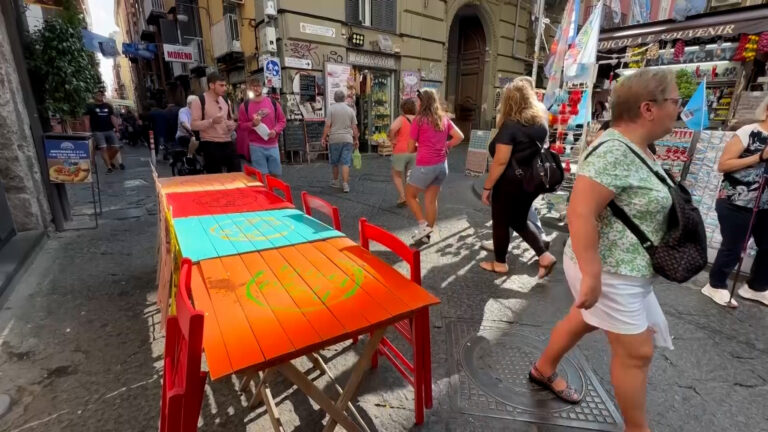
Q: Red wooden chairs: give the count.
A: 5